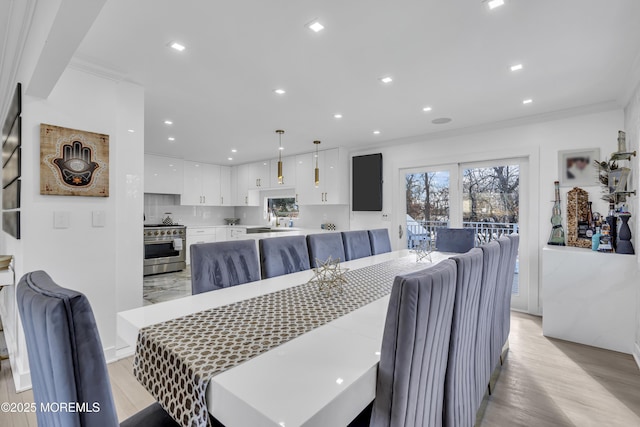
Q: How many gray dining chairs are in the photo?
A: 12